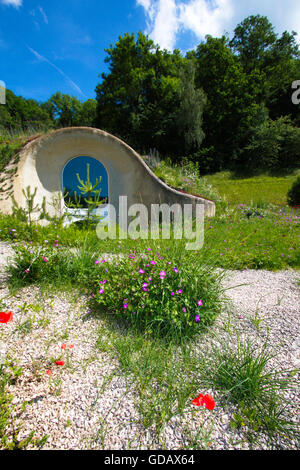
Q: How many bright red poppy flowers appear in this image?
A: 6